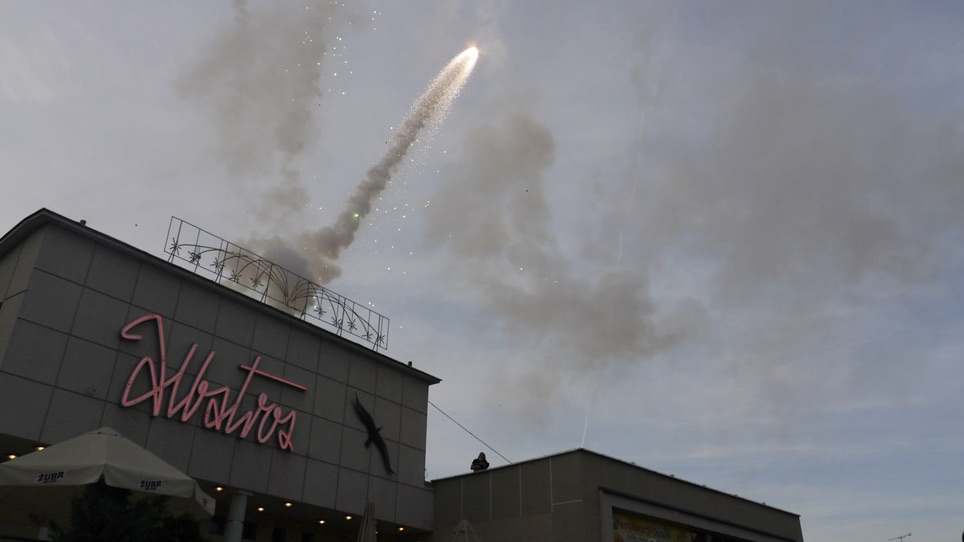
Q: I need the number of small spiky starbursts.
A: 10